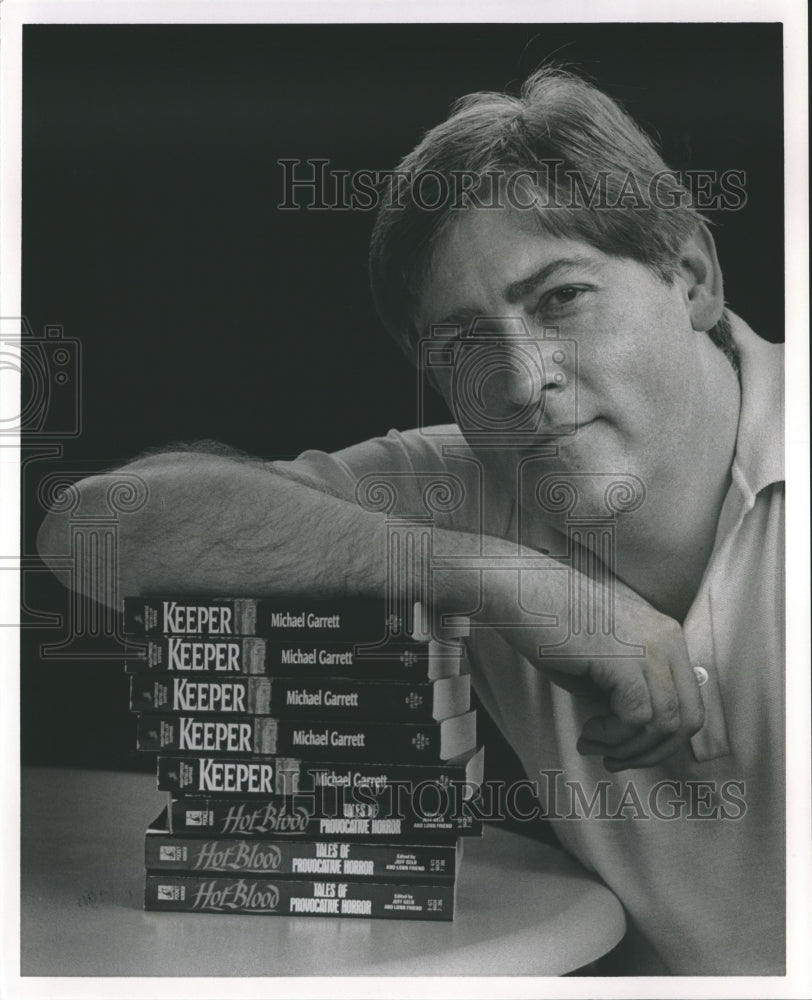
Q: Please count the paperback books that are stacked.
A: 8